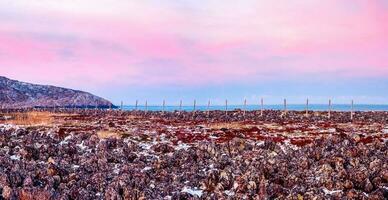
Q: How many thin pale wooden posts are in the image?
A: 14